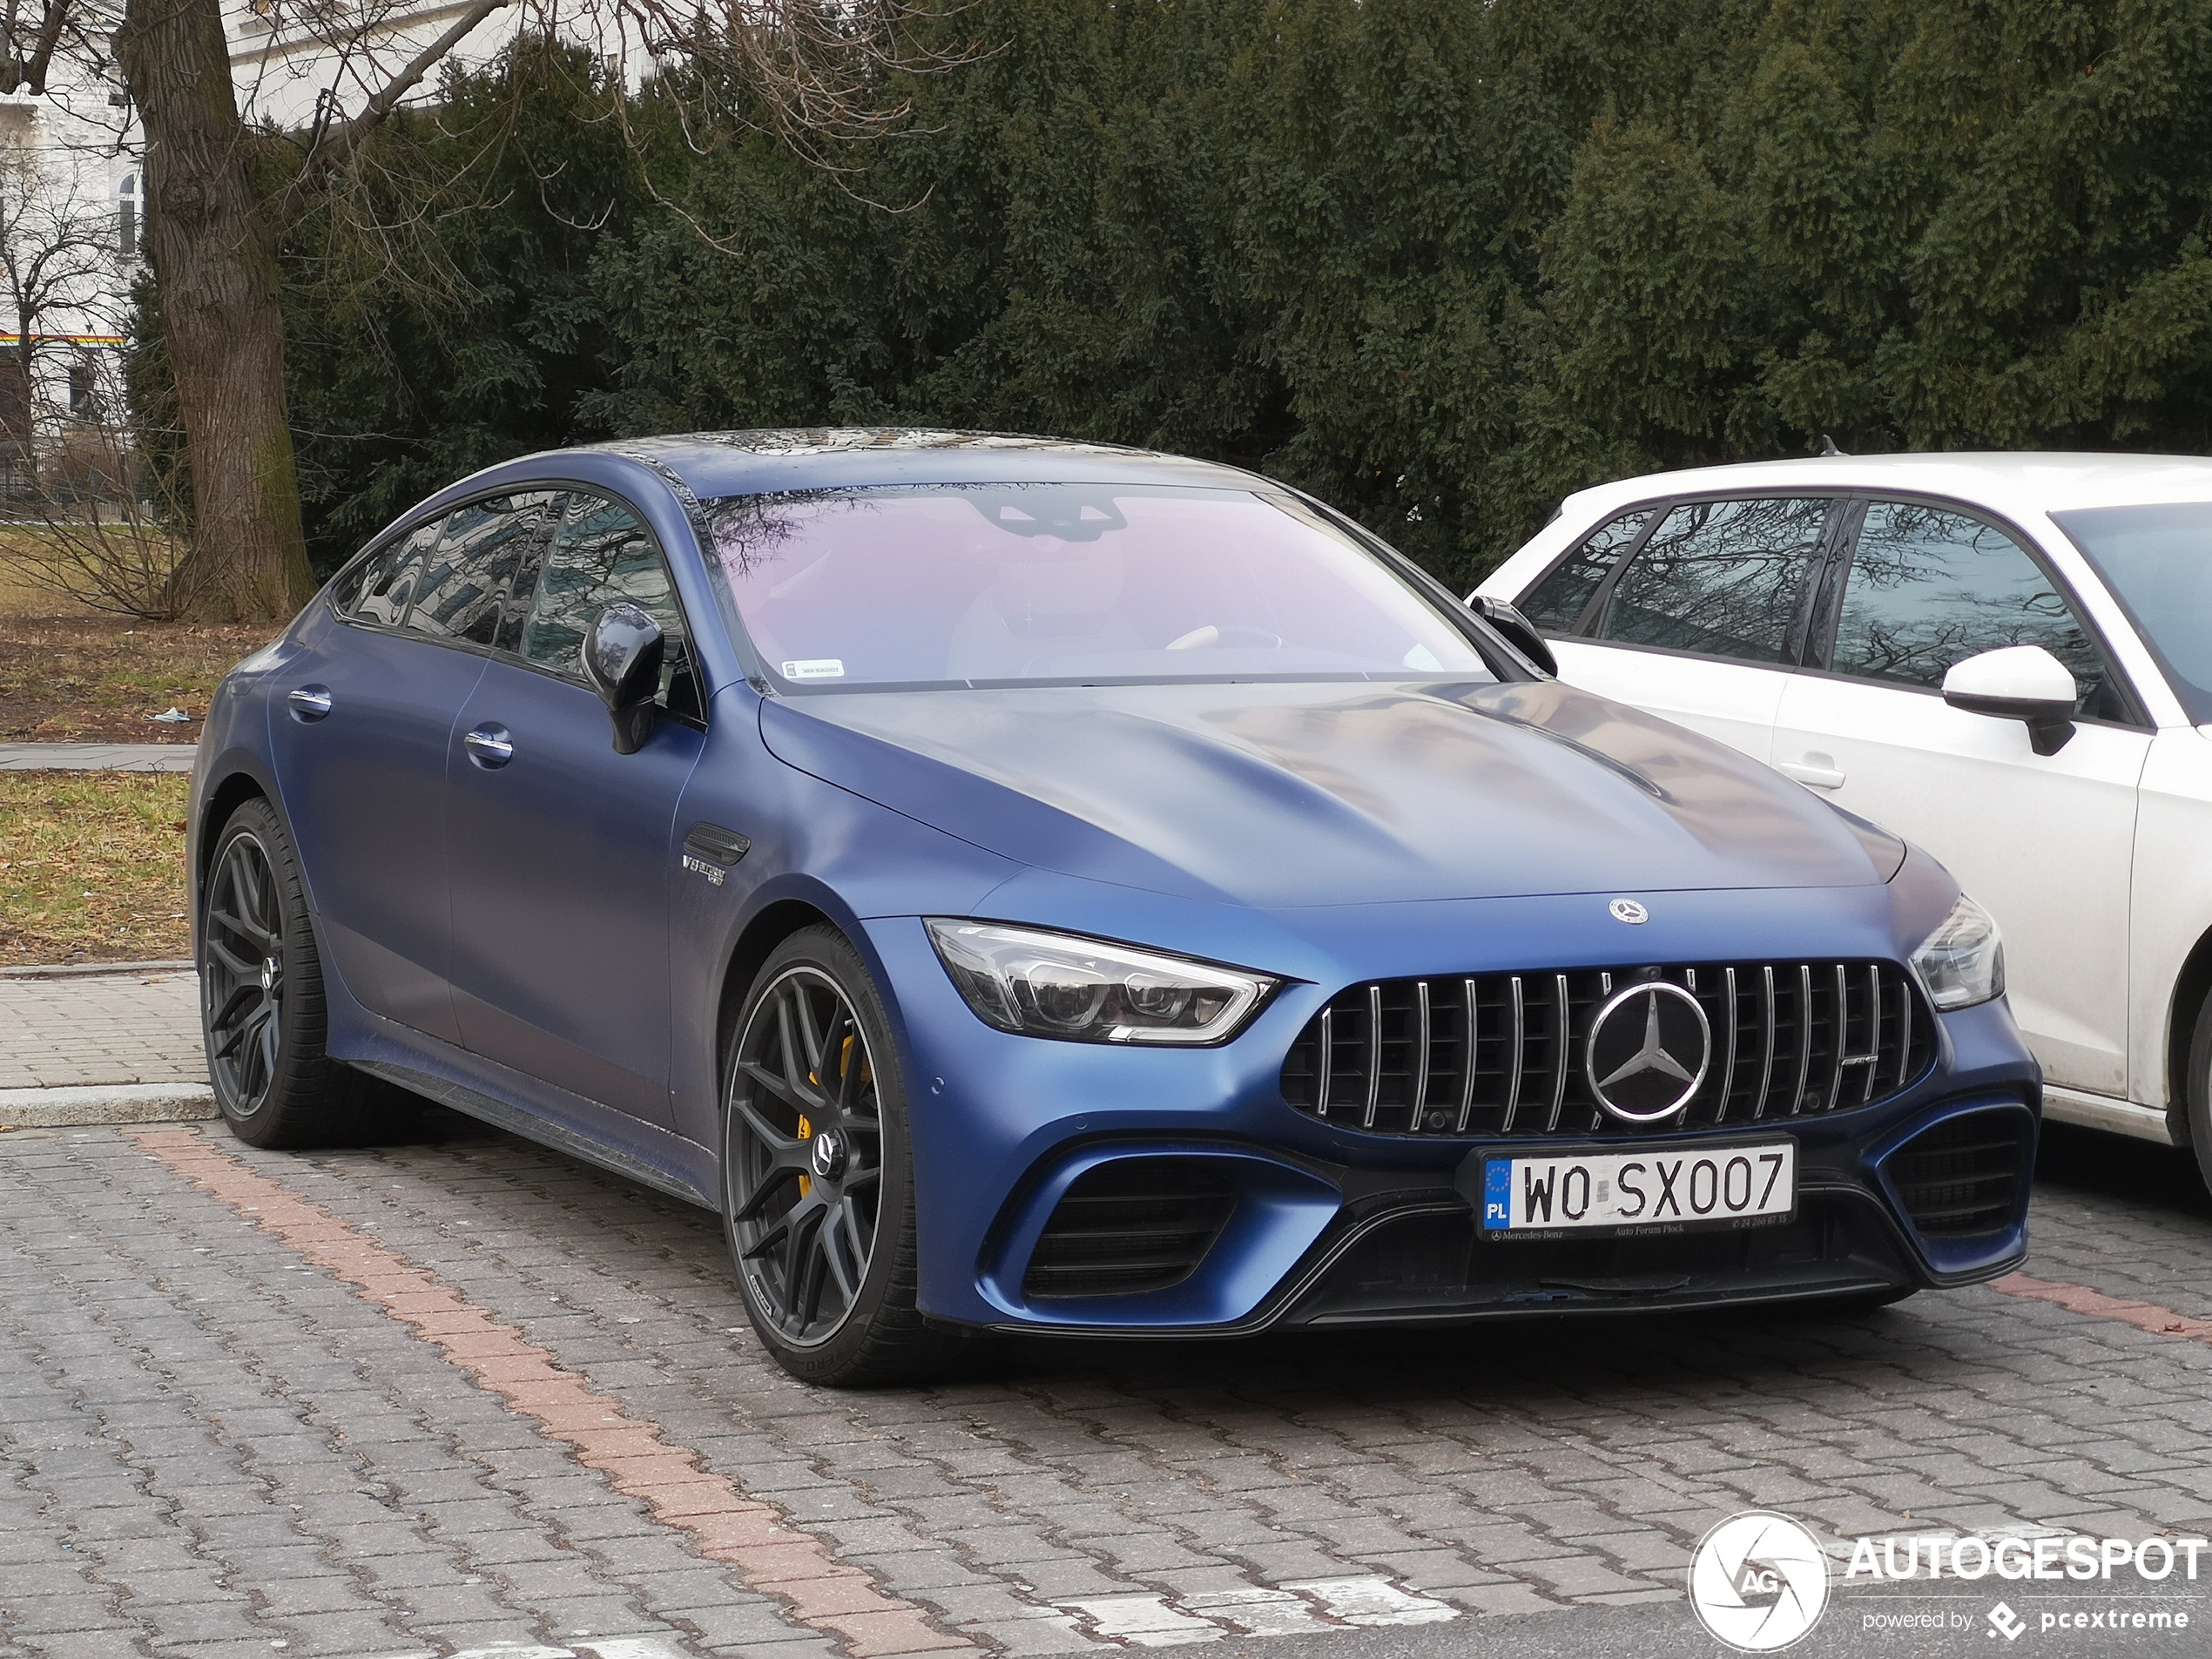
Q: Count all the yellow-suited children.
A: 0